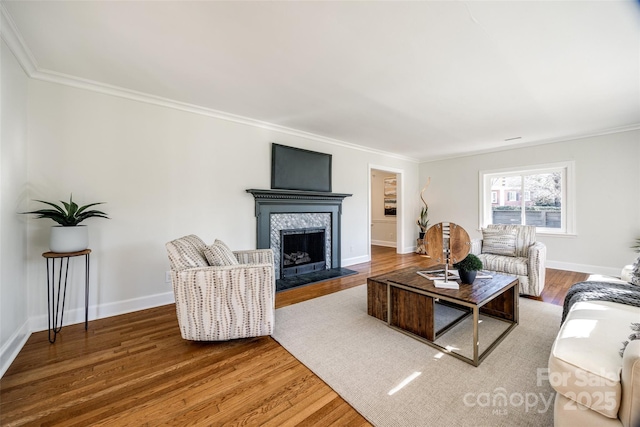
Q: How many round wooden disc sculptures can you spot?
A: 1